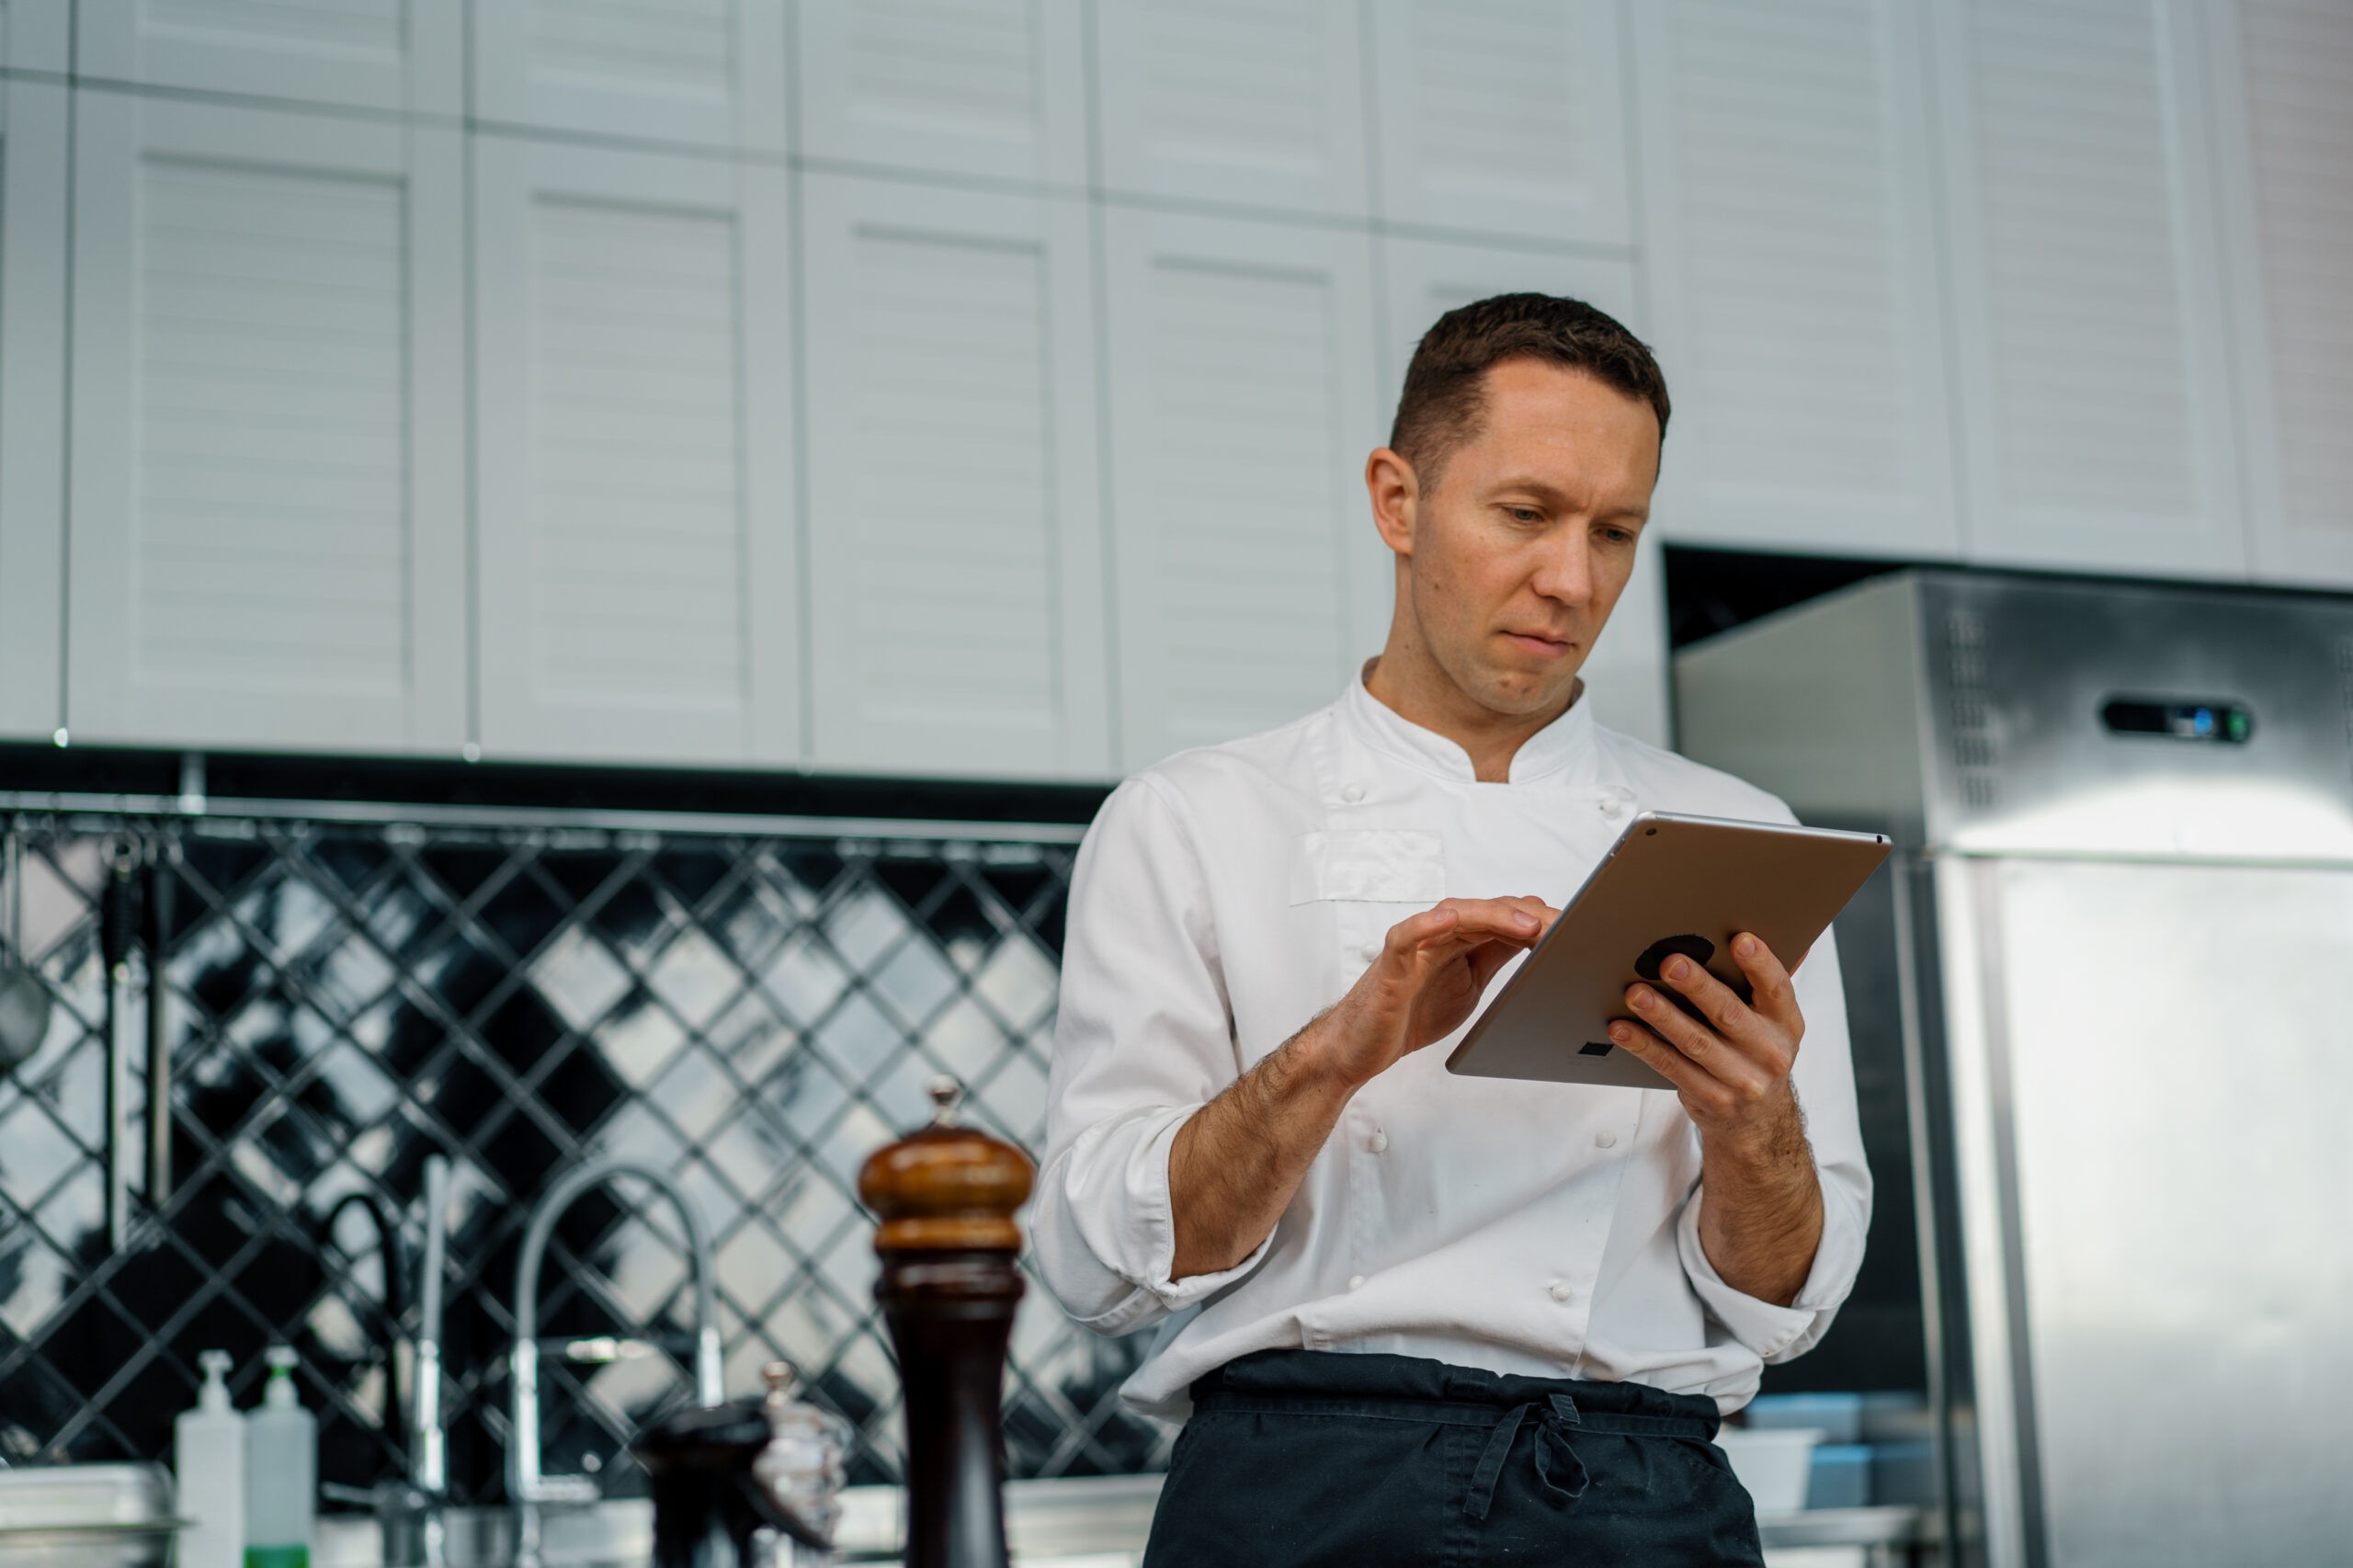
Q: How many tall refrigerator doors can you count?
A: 1